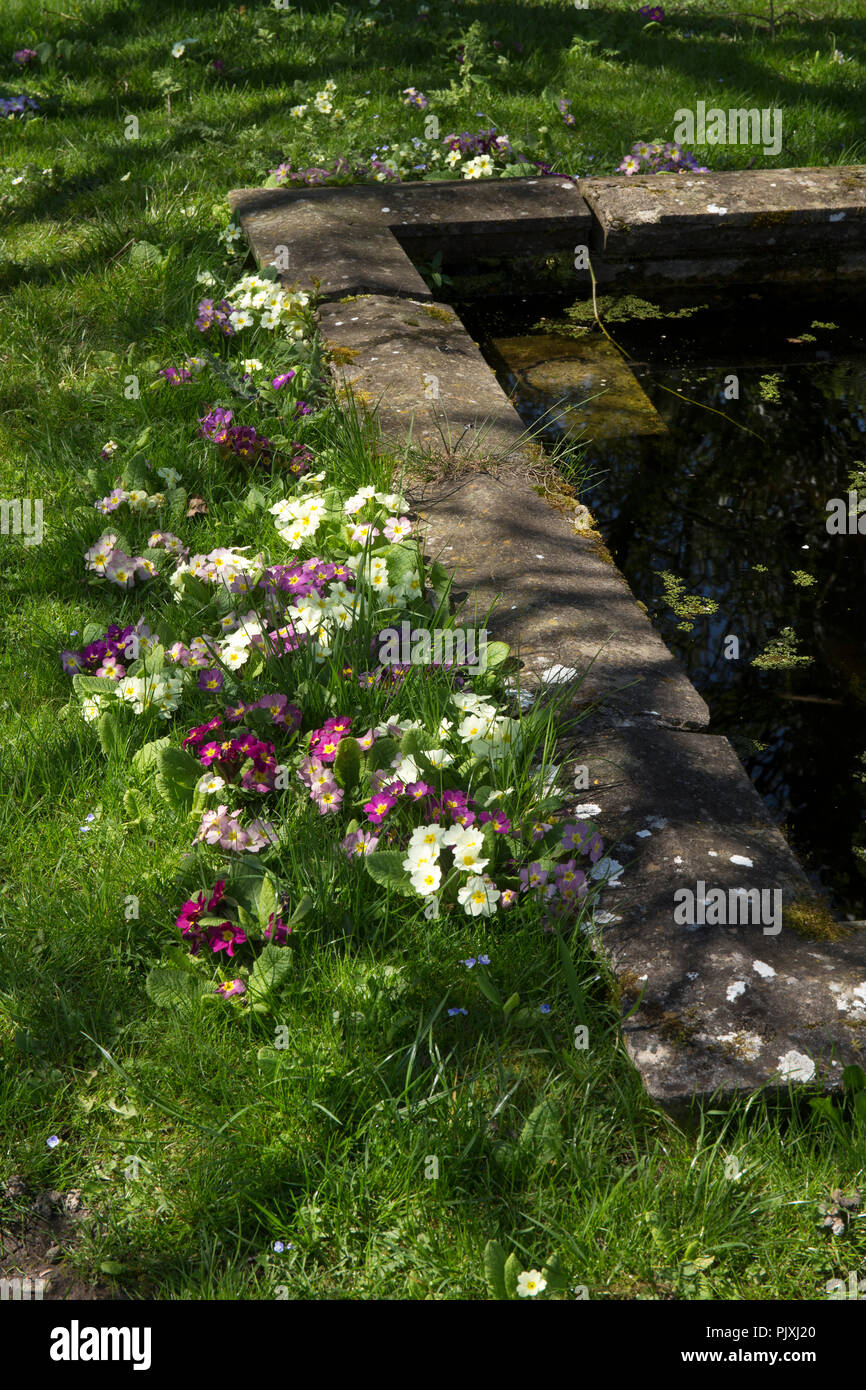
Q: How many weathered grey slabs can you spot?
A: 5